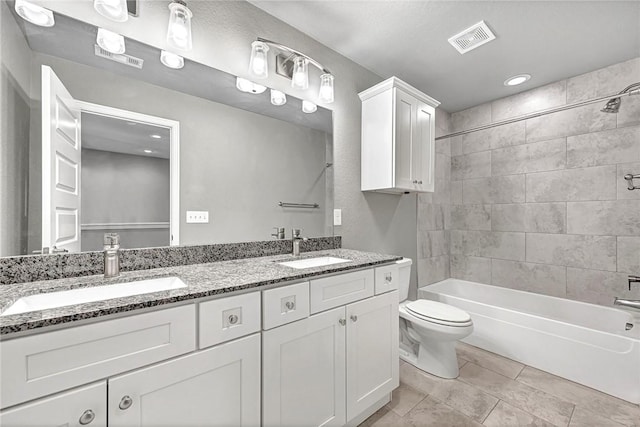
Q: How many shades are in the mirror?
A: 6